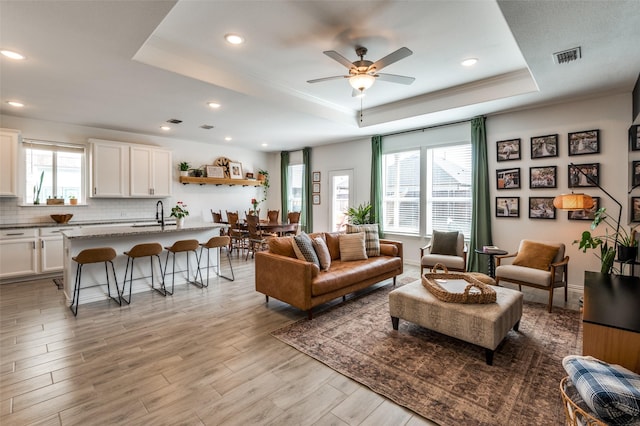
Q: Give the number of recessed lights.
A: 8